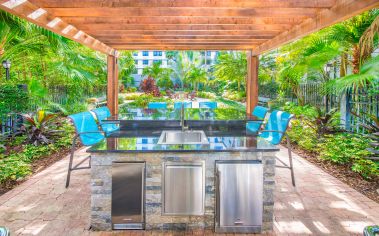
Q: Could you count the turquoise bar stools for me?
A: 7